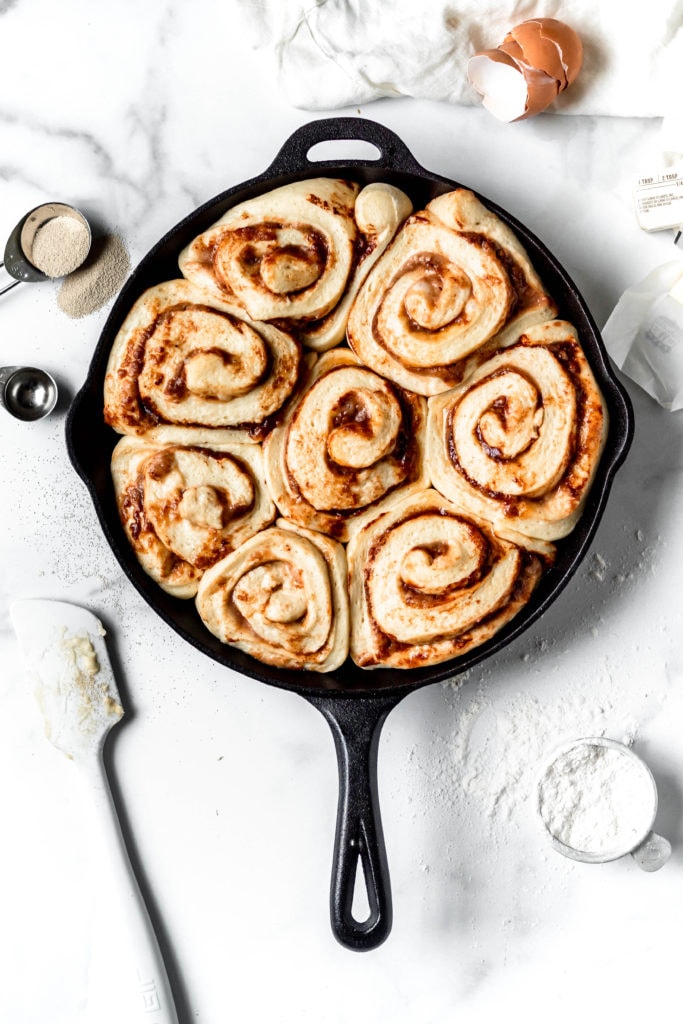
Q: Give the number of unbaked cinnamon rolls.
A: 8